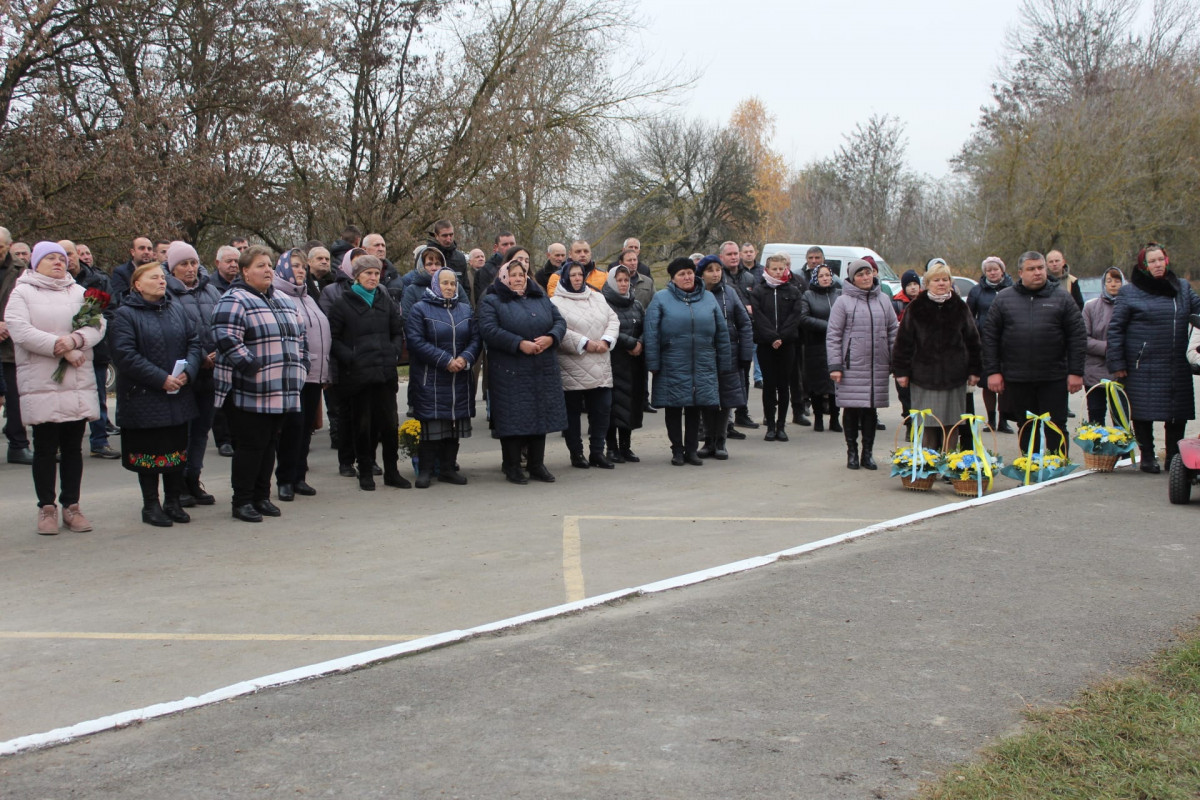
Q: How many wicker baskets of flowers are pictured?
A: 4